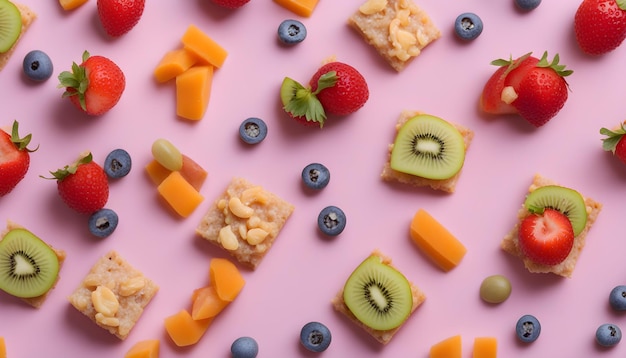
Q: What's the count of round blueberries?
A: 14